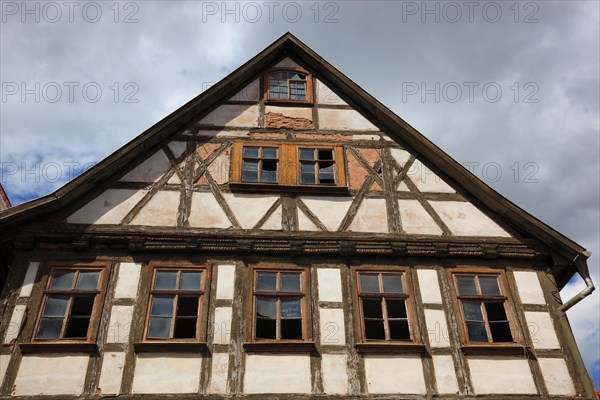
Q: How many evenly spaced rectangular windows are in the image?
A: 5